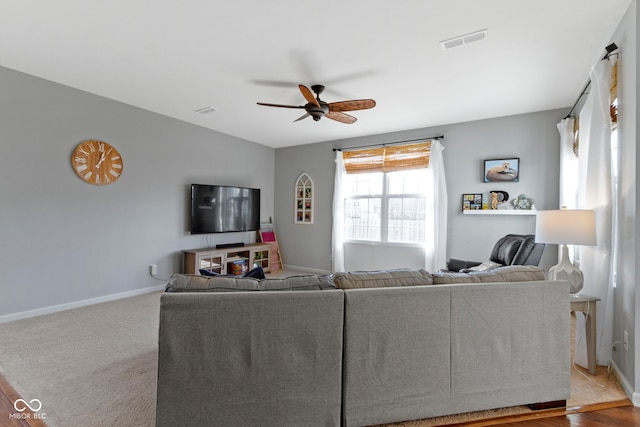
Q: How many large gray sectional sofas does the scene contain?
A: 1